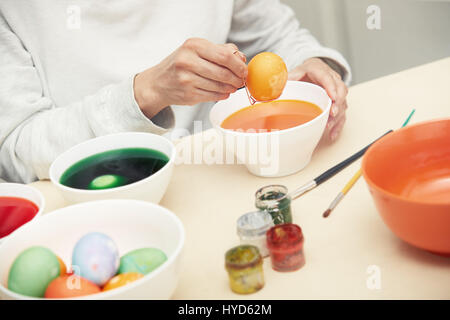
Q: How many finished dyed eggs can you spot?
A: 6